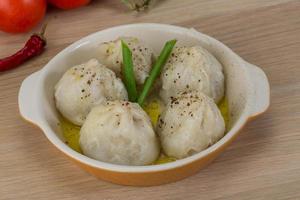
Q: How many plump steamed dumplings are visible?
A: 5